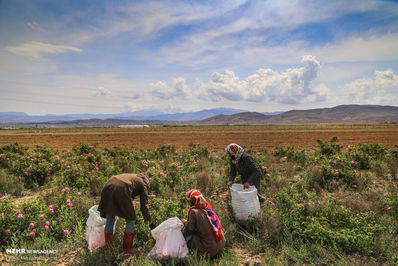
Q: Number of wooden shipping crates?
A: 0